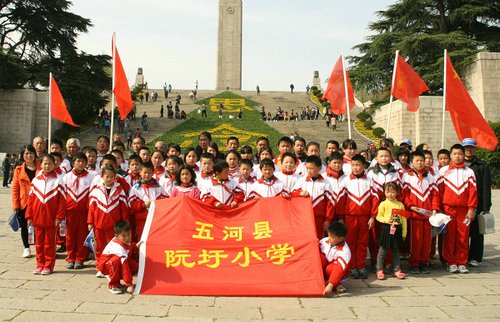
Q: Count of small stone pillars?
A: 2